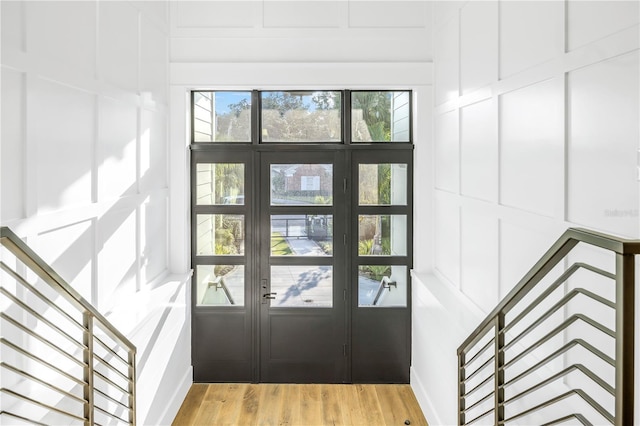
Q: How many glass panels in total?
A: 12